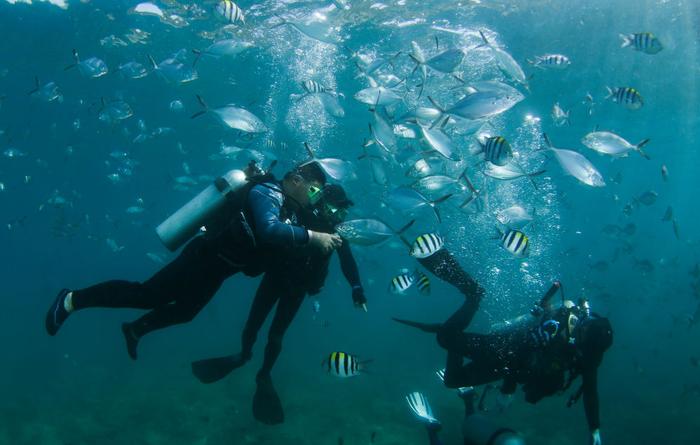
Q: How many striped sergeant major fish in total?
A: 11